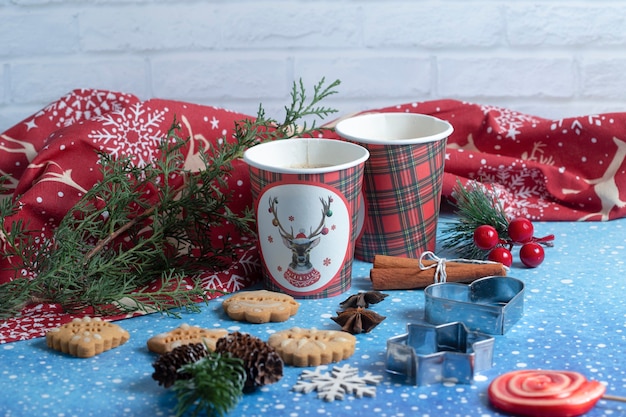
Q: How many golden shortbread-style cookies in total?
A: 4